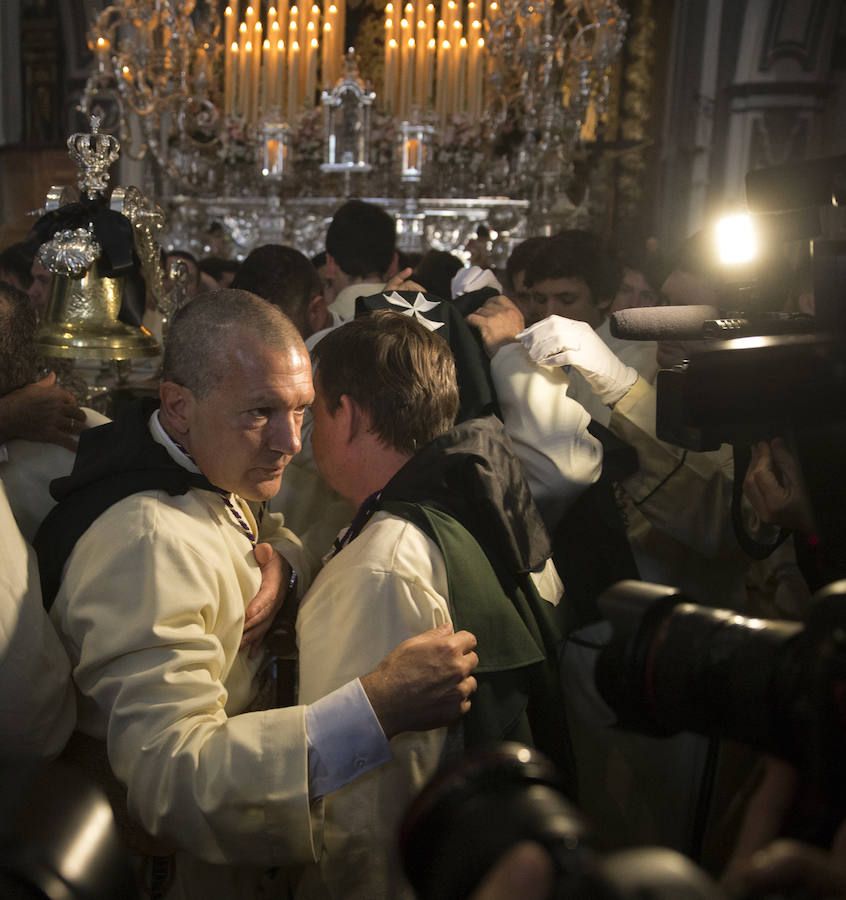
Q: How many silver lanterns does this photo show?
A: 3